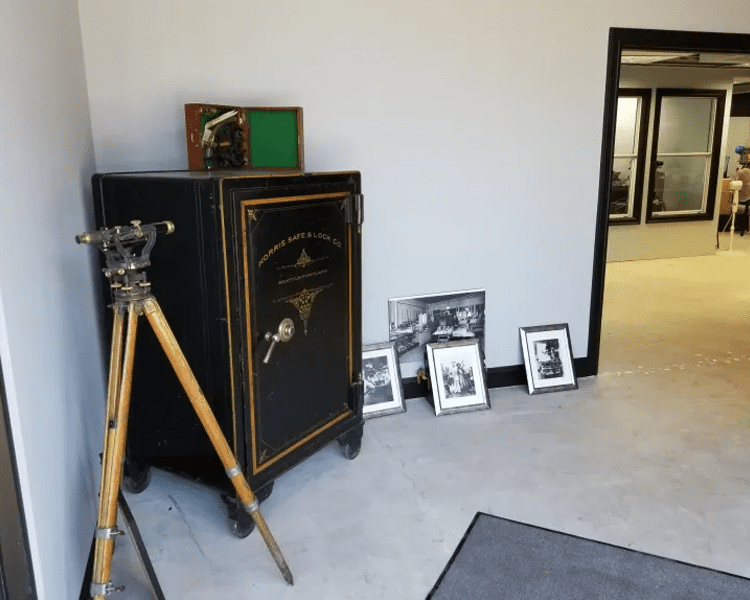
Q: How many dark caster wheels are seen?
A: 3